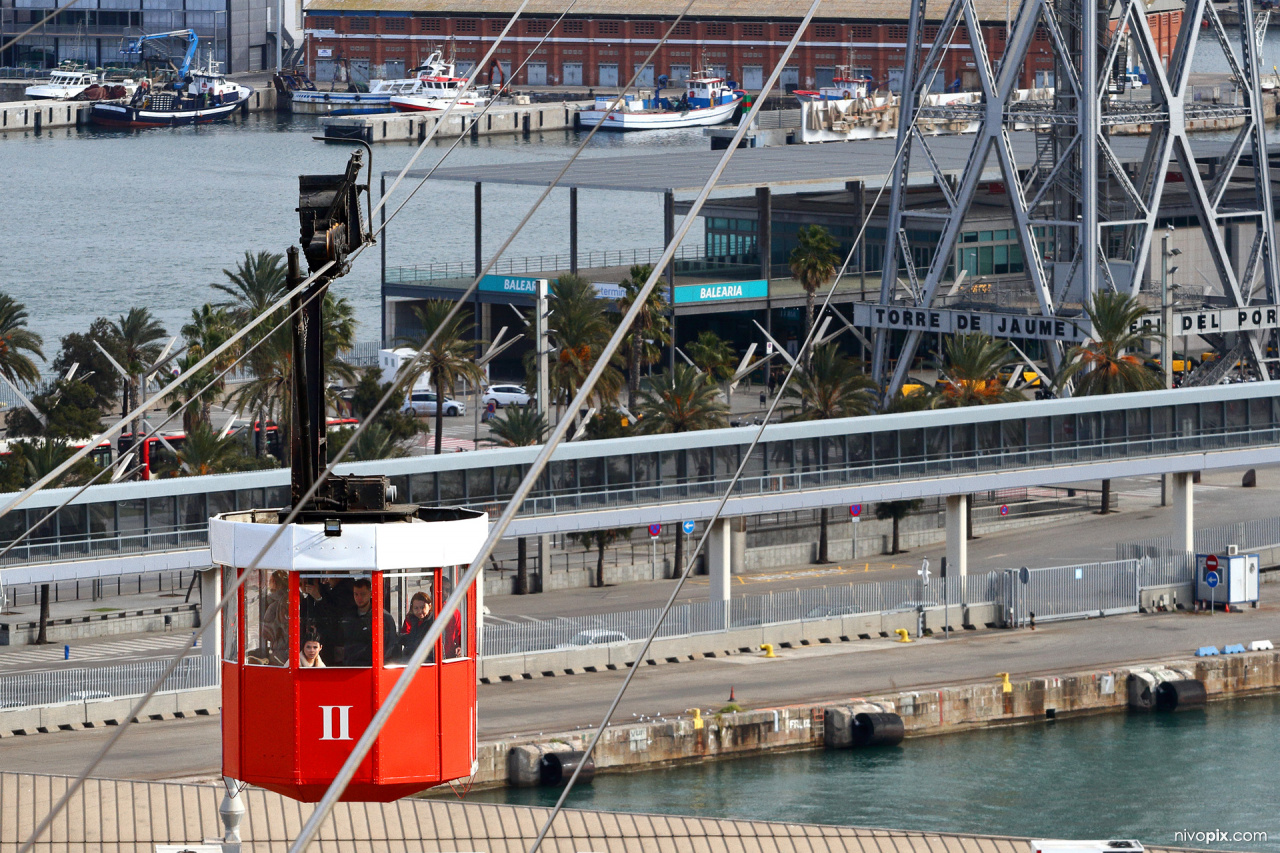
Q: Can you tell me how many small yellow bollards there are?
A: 4